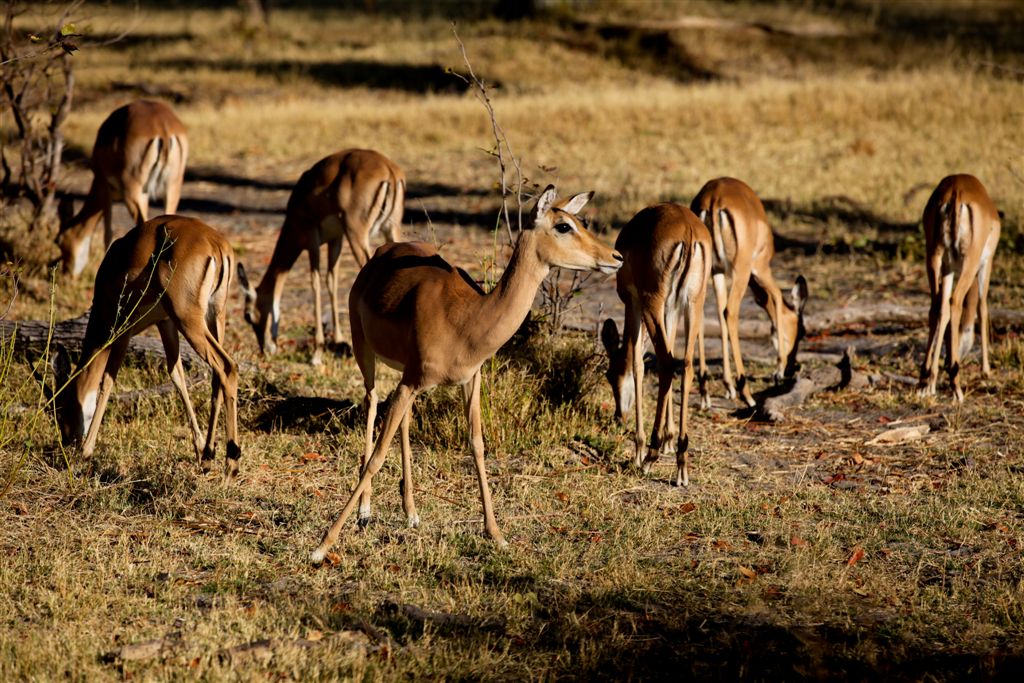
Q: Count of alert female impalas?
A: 1